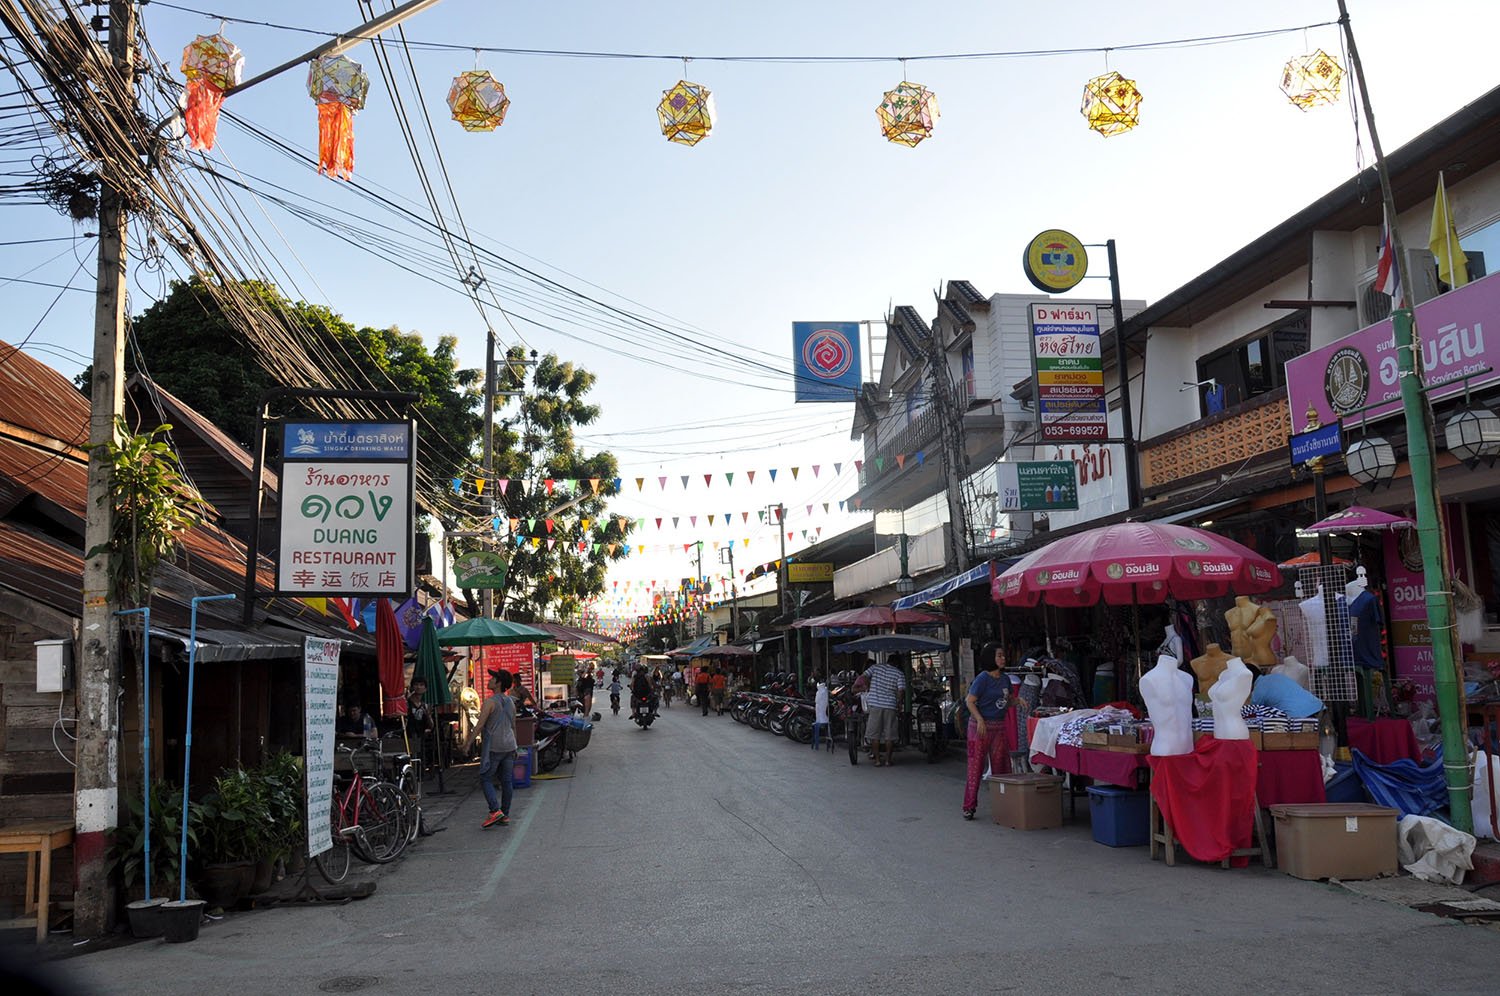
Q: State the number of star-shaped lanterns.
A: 7